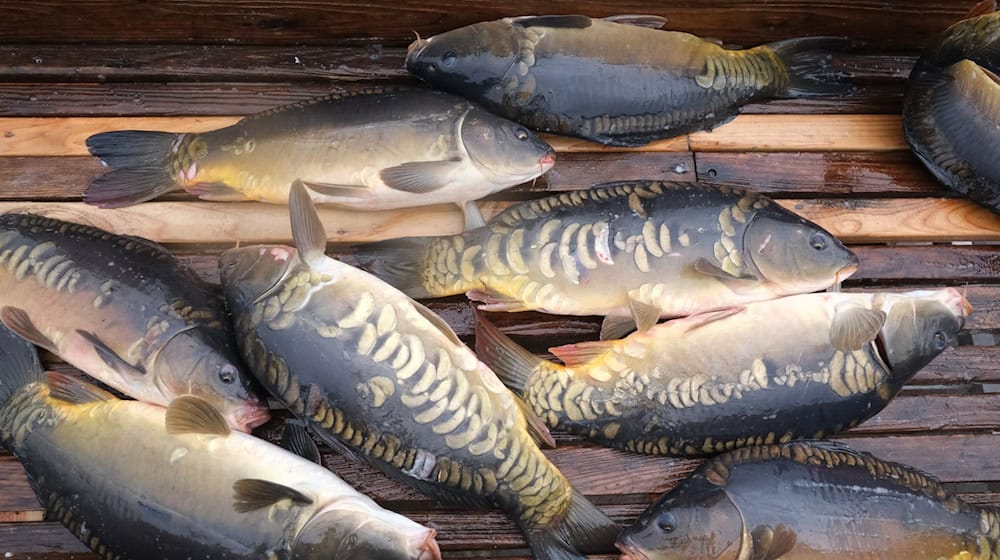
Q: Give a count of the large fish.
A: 9